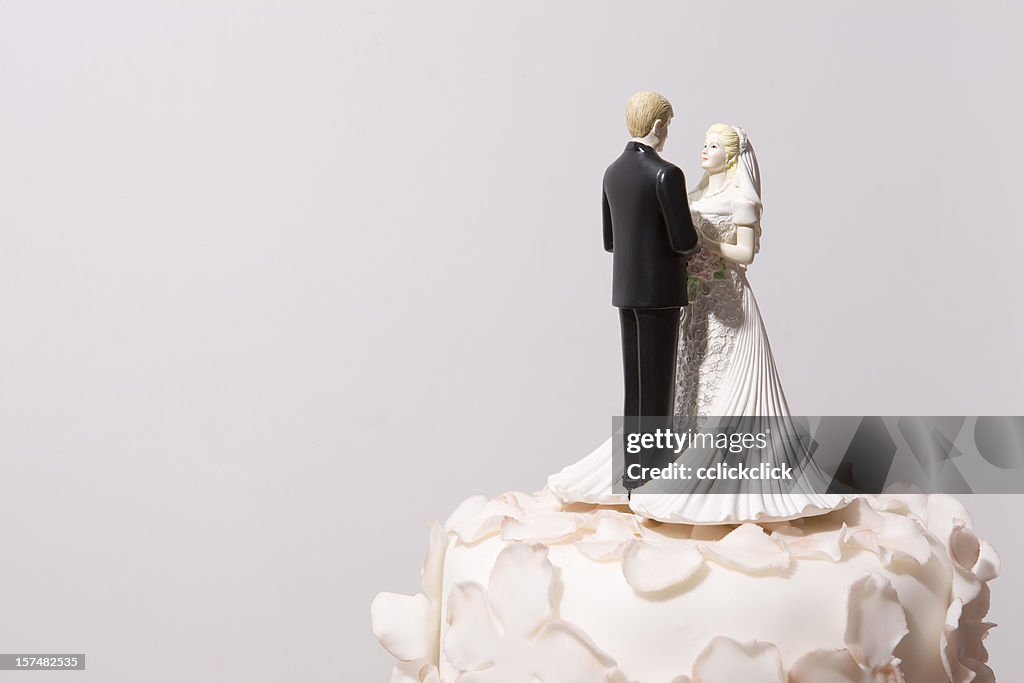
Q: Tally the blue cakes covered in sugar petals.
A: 0